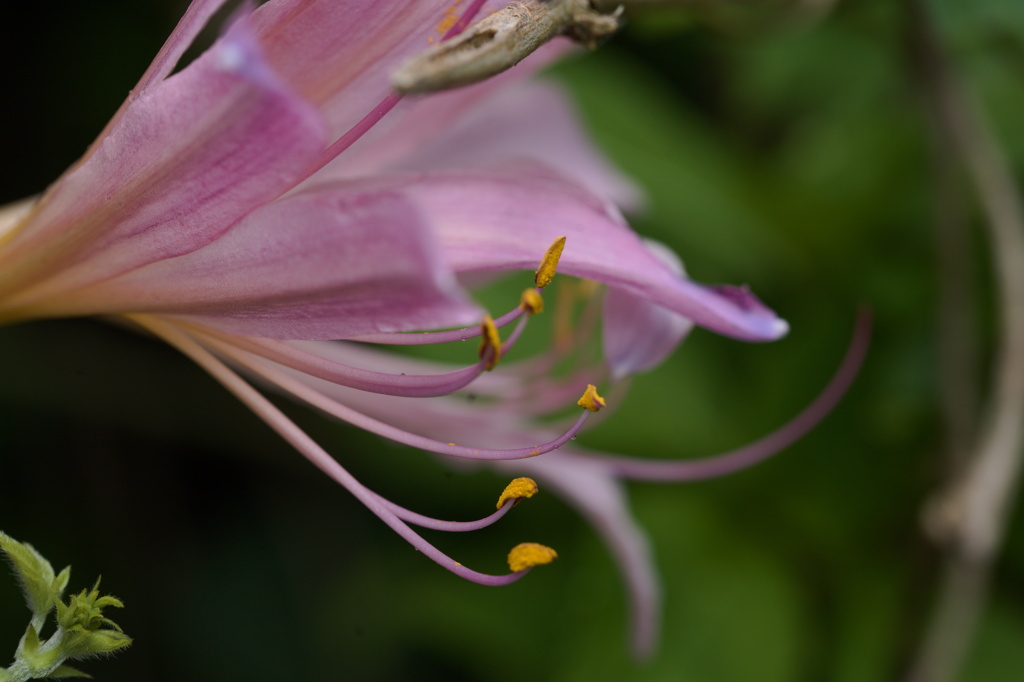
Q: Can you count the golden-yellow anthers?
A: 6